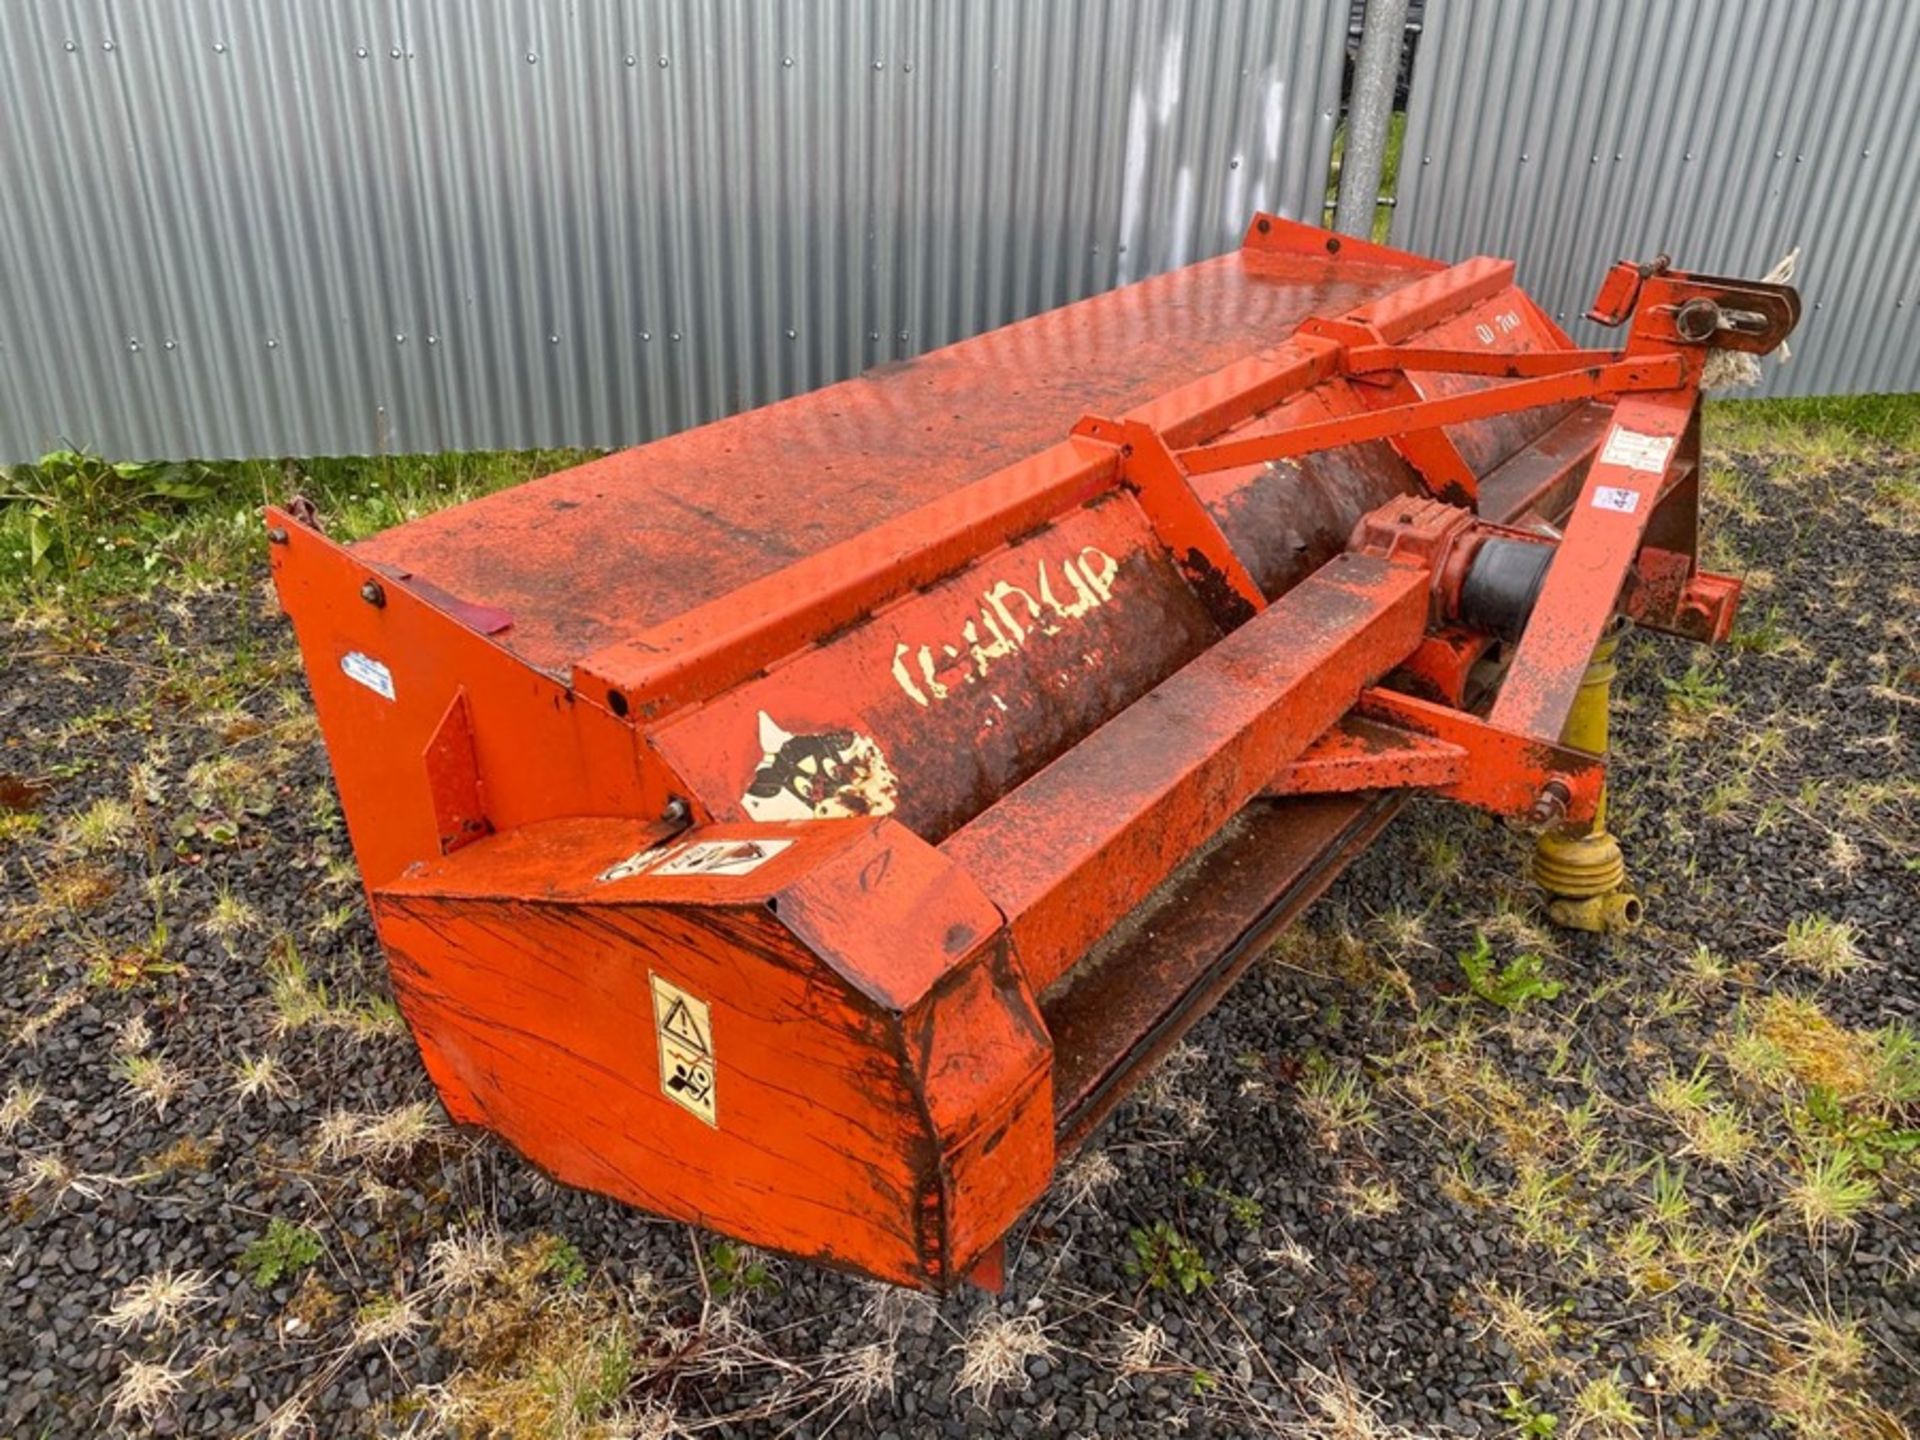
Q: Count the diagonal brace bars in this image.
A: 2